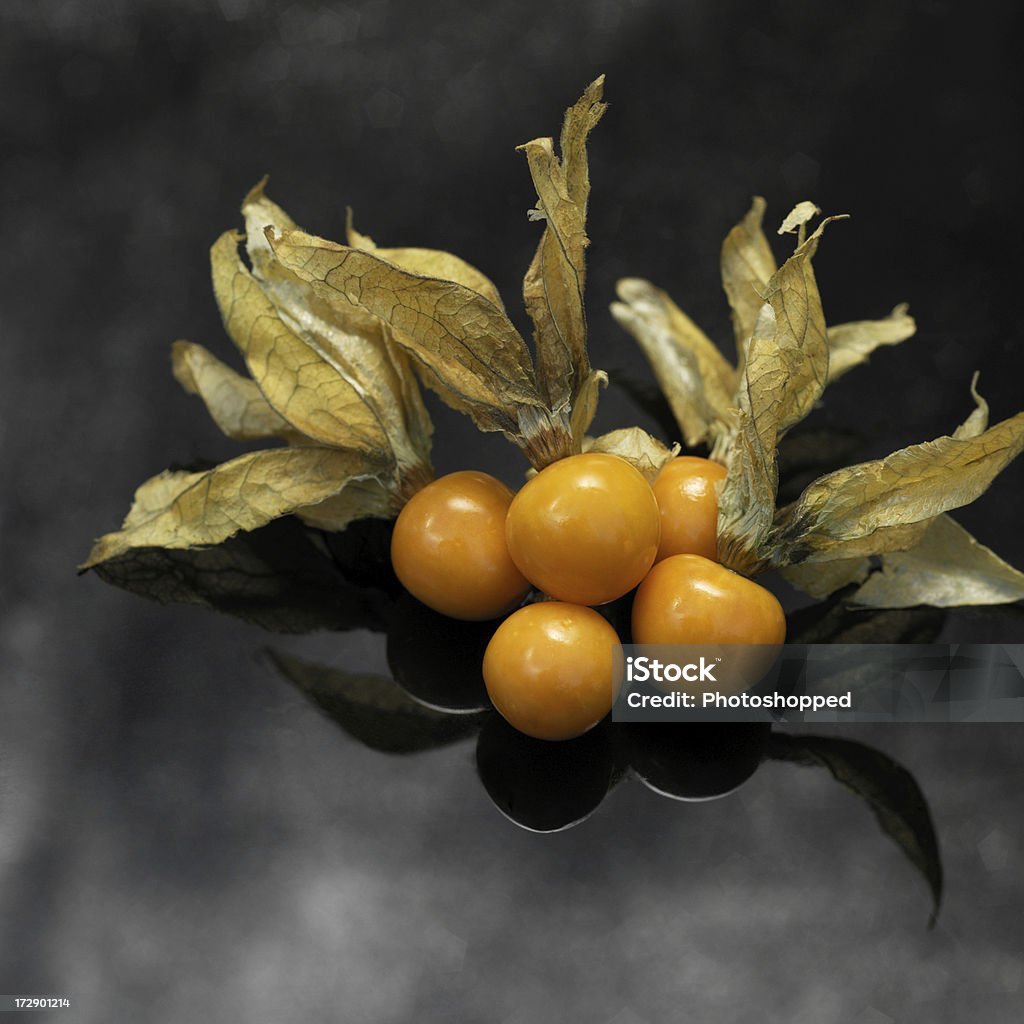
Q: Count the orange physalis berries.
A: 5